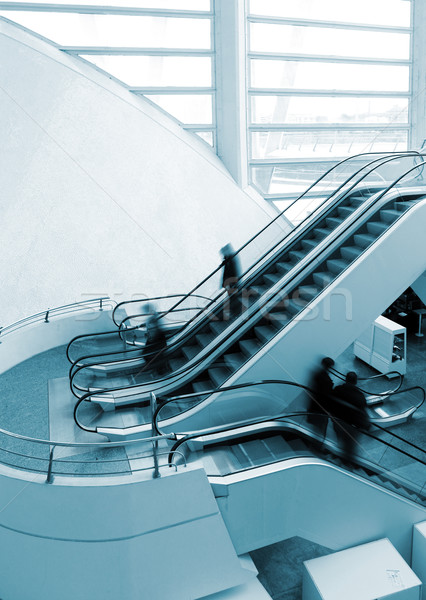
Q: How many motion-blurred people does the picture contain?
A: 4